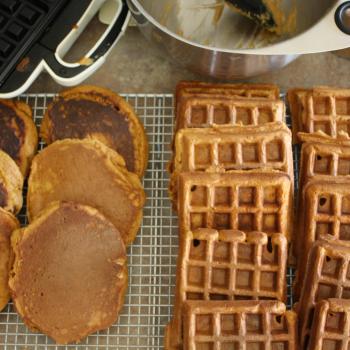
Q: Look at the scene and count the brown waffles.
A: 11